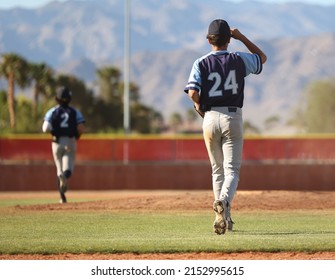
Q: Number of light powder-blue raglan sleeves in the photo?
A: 4